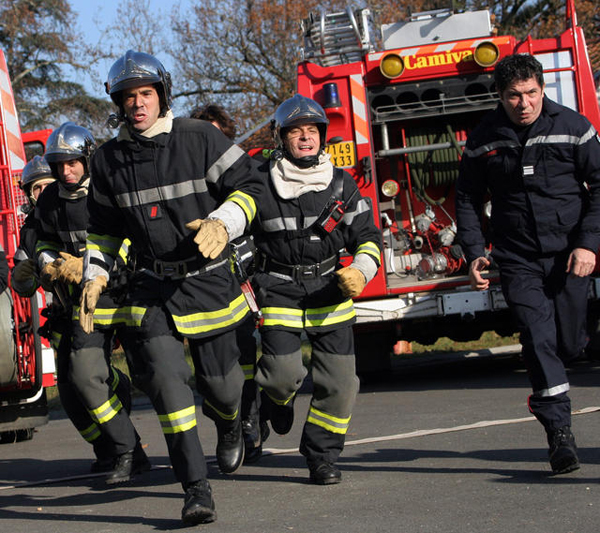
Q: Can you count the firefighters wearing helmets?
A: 4